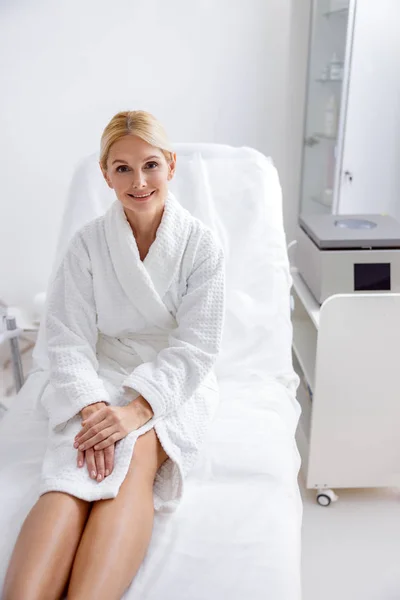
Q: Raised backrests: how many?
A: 1